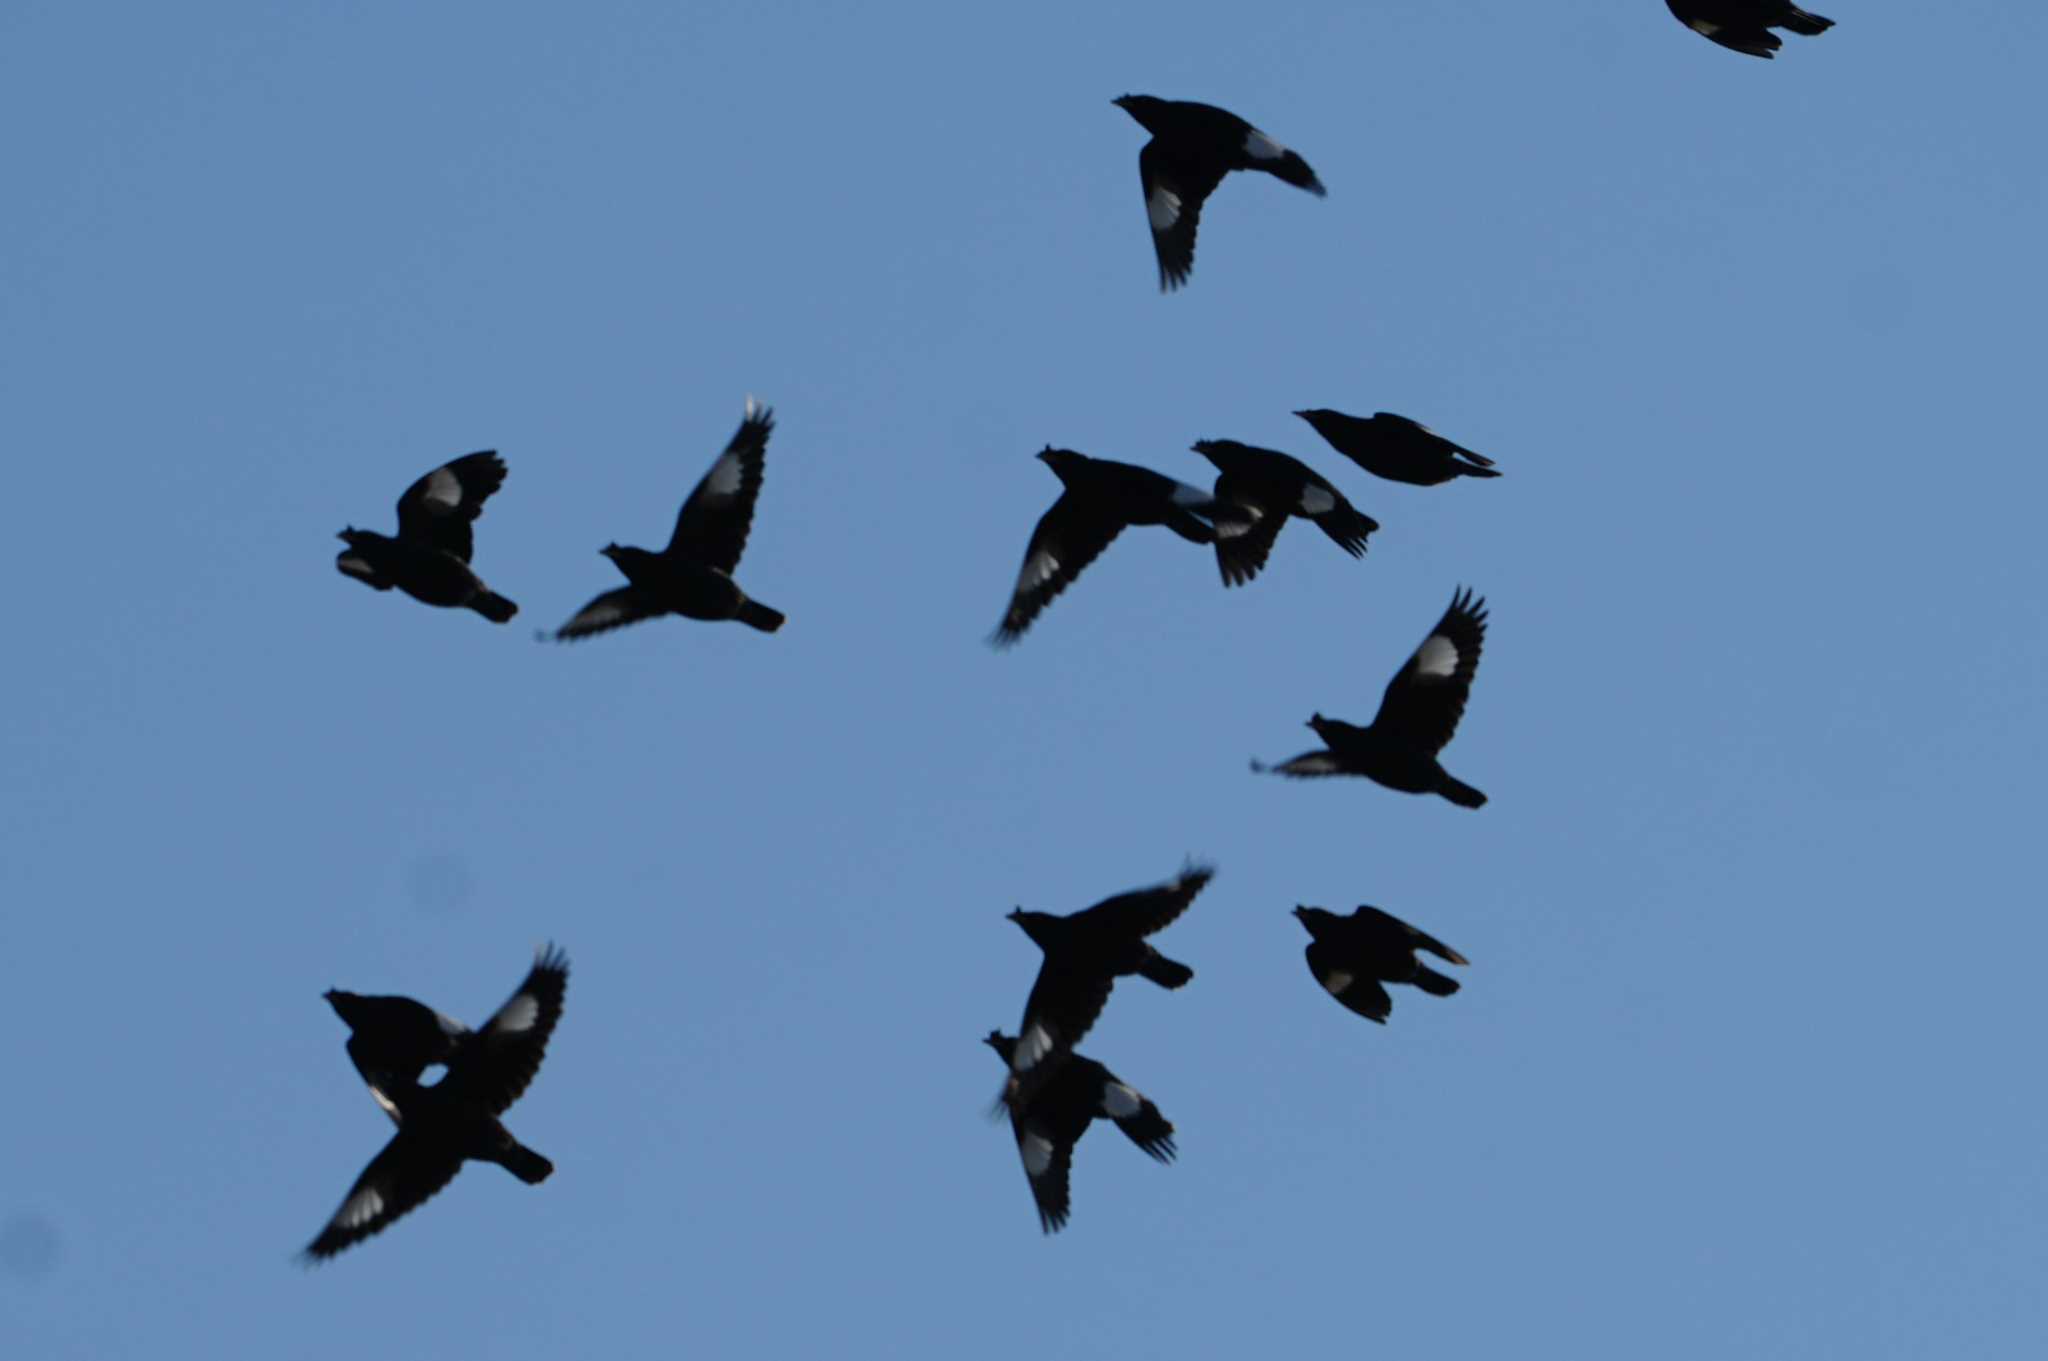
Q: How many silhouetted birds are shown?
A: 13